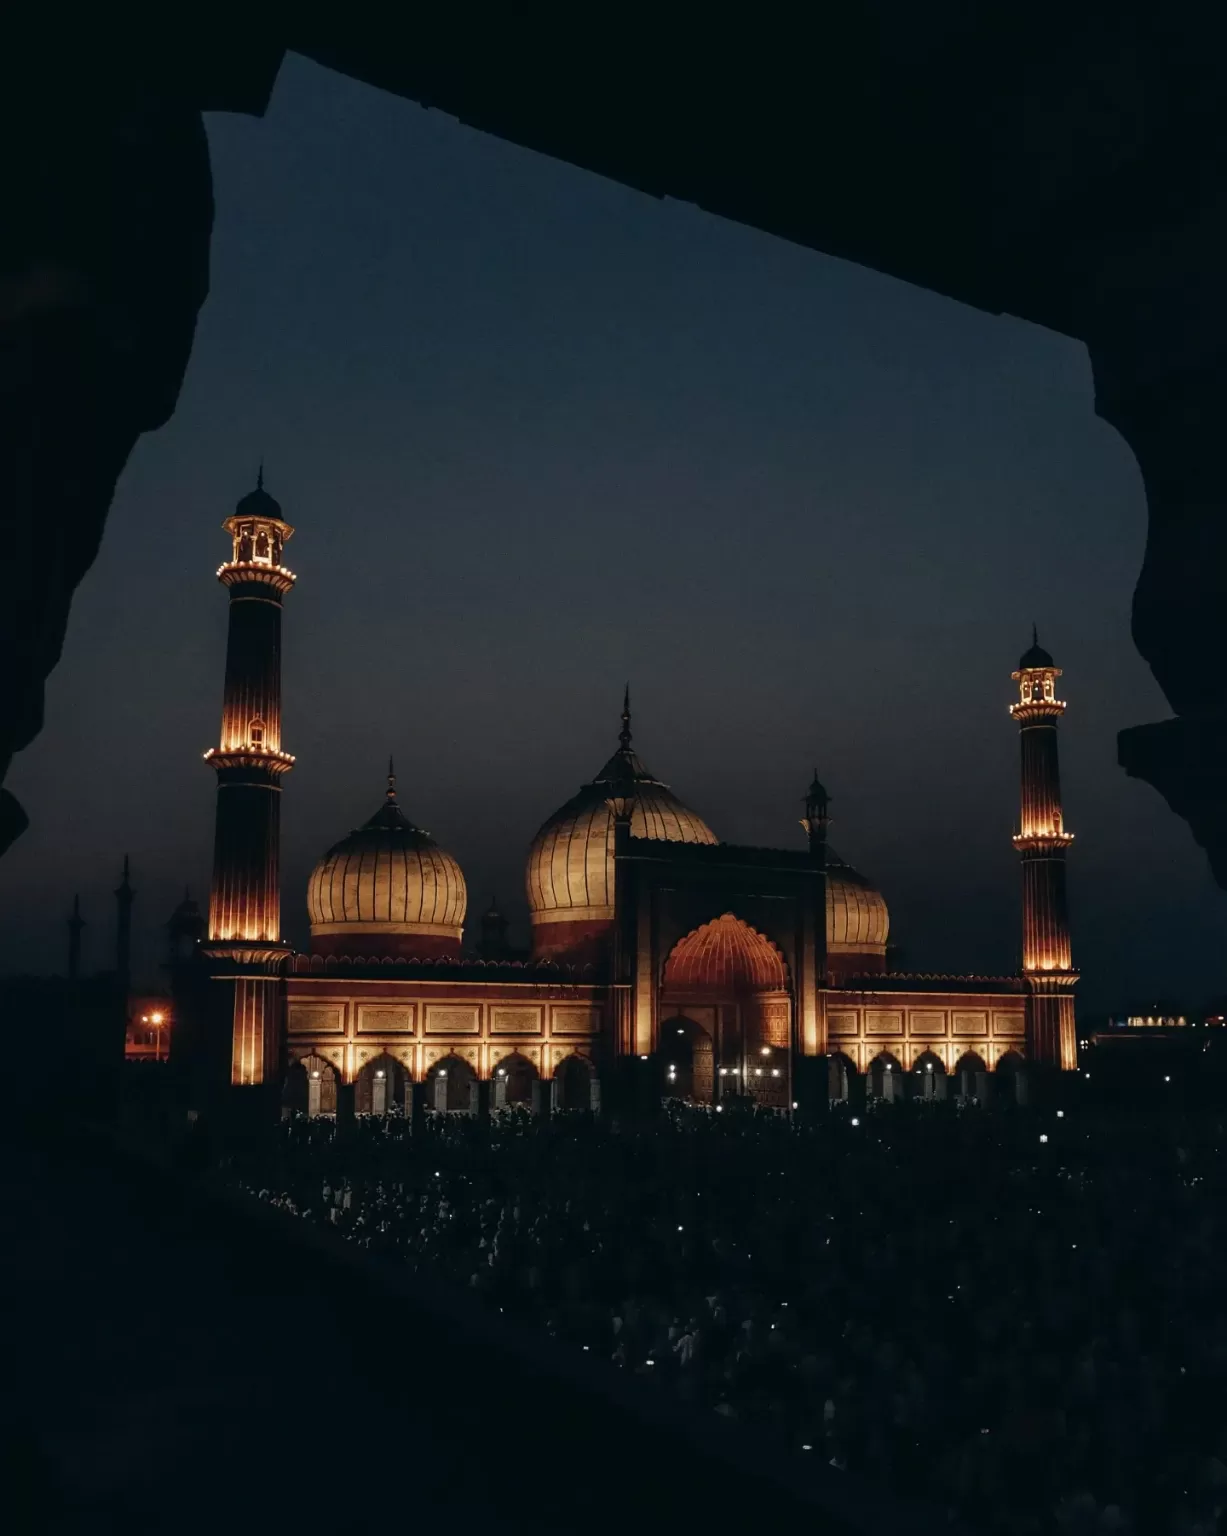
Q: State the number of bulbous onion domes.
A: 3